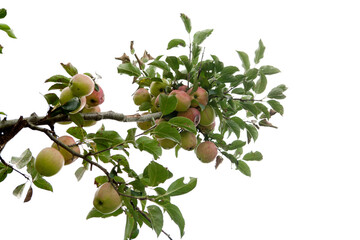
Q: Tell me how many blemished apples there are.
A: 1